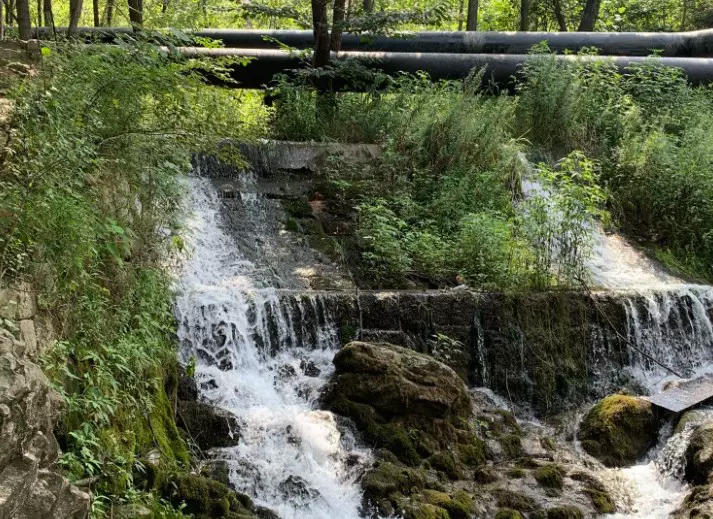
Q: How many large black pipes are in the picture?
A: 2